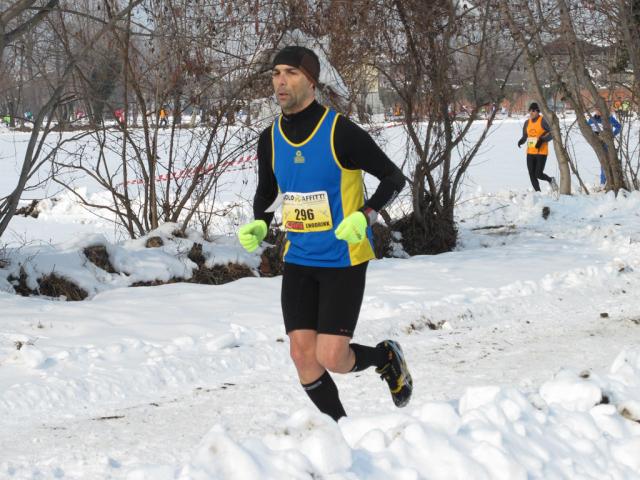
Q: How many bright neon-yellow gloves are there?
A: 2